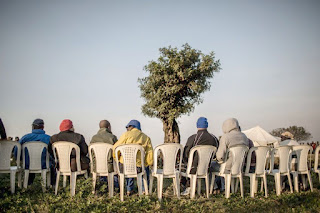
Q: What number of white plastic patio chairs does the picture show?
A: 12